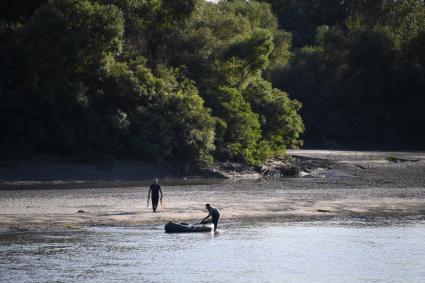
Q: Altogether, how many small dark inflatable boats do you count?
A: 1